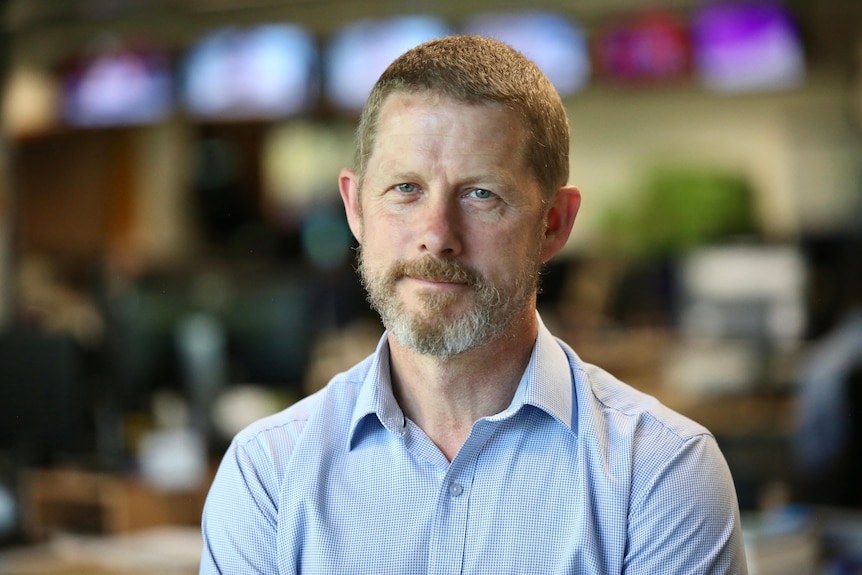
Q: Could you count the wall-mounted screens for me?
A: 6